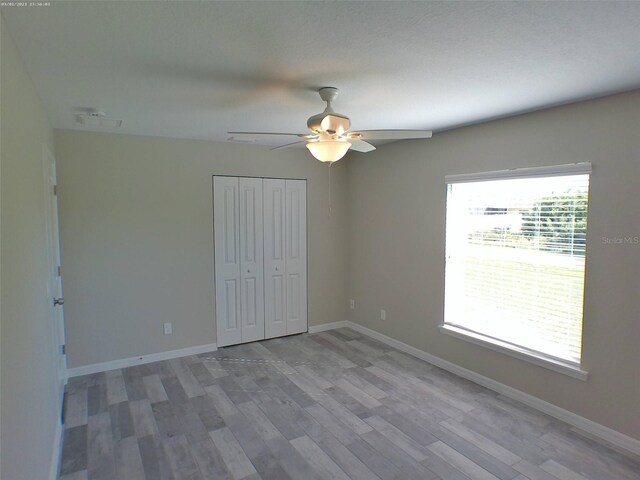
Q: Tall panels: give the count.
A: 4